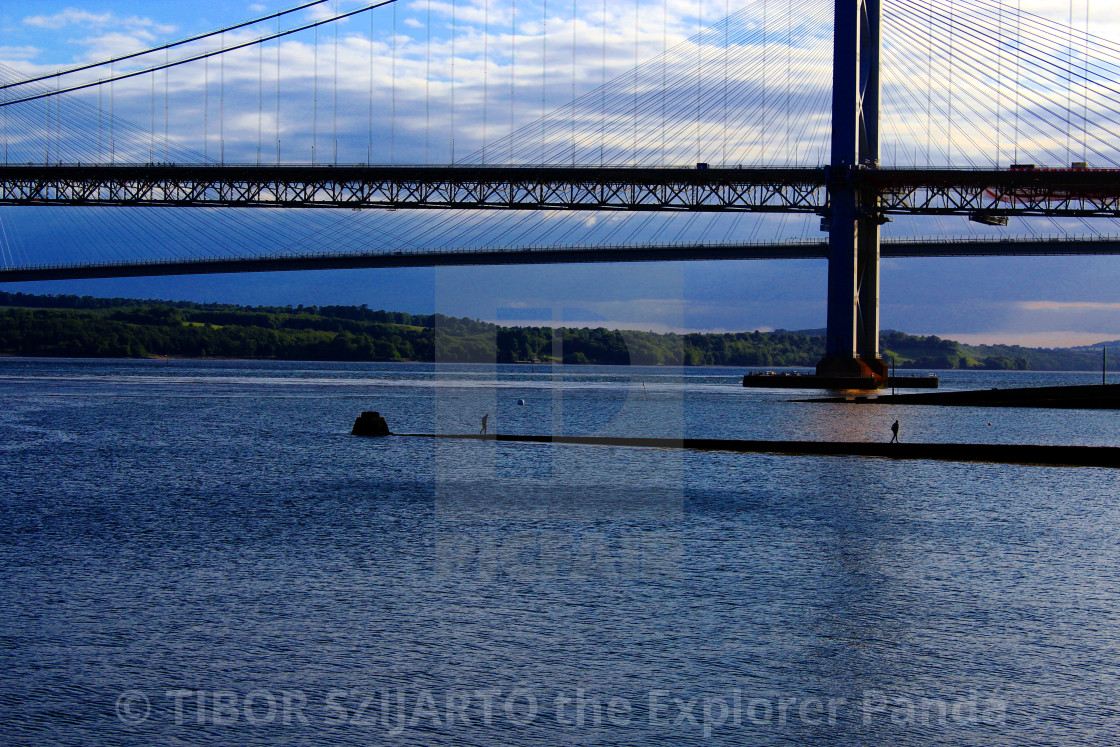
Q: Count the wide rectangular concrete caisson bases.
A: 1